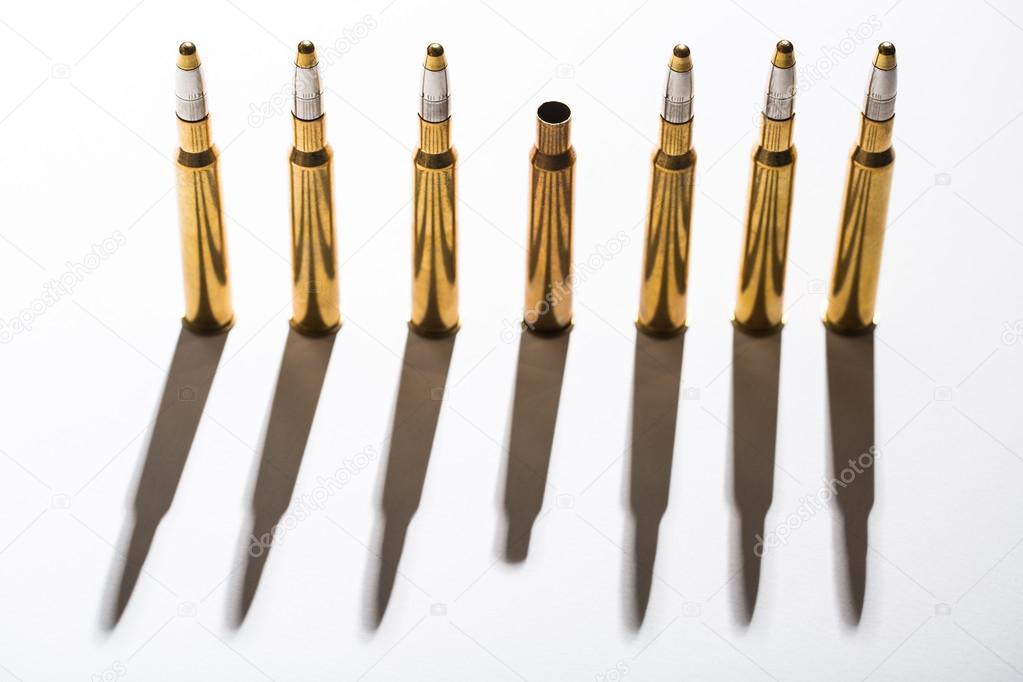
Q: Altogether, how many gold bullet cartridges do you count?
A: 7